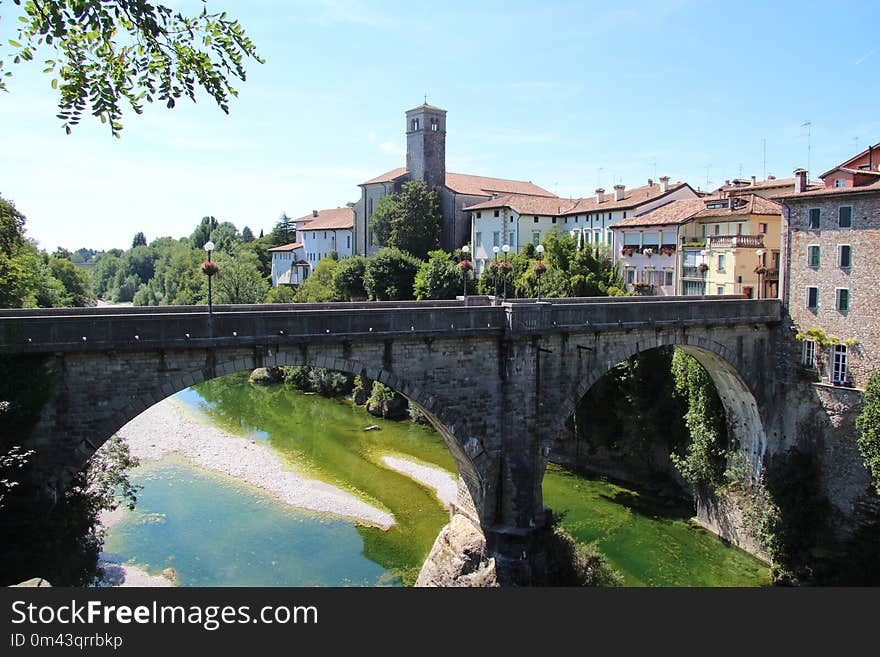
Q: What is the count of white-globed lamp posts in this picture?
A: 7